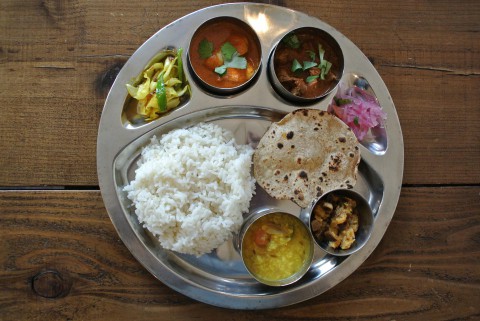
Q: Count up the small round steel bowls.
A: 4